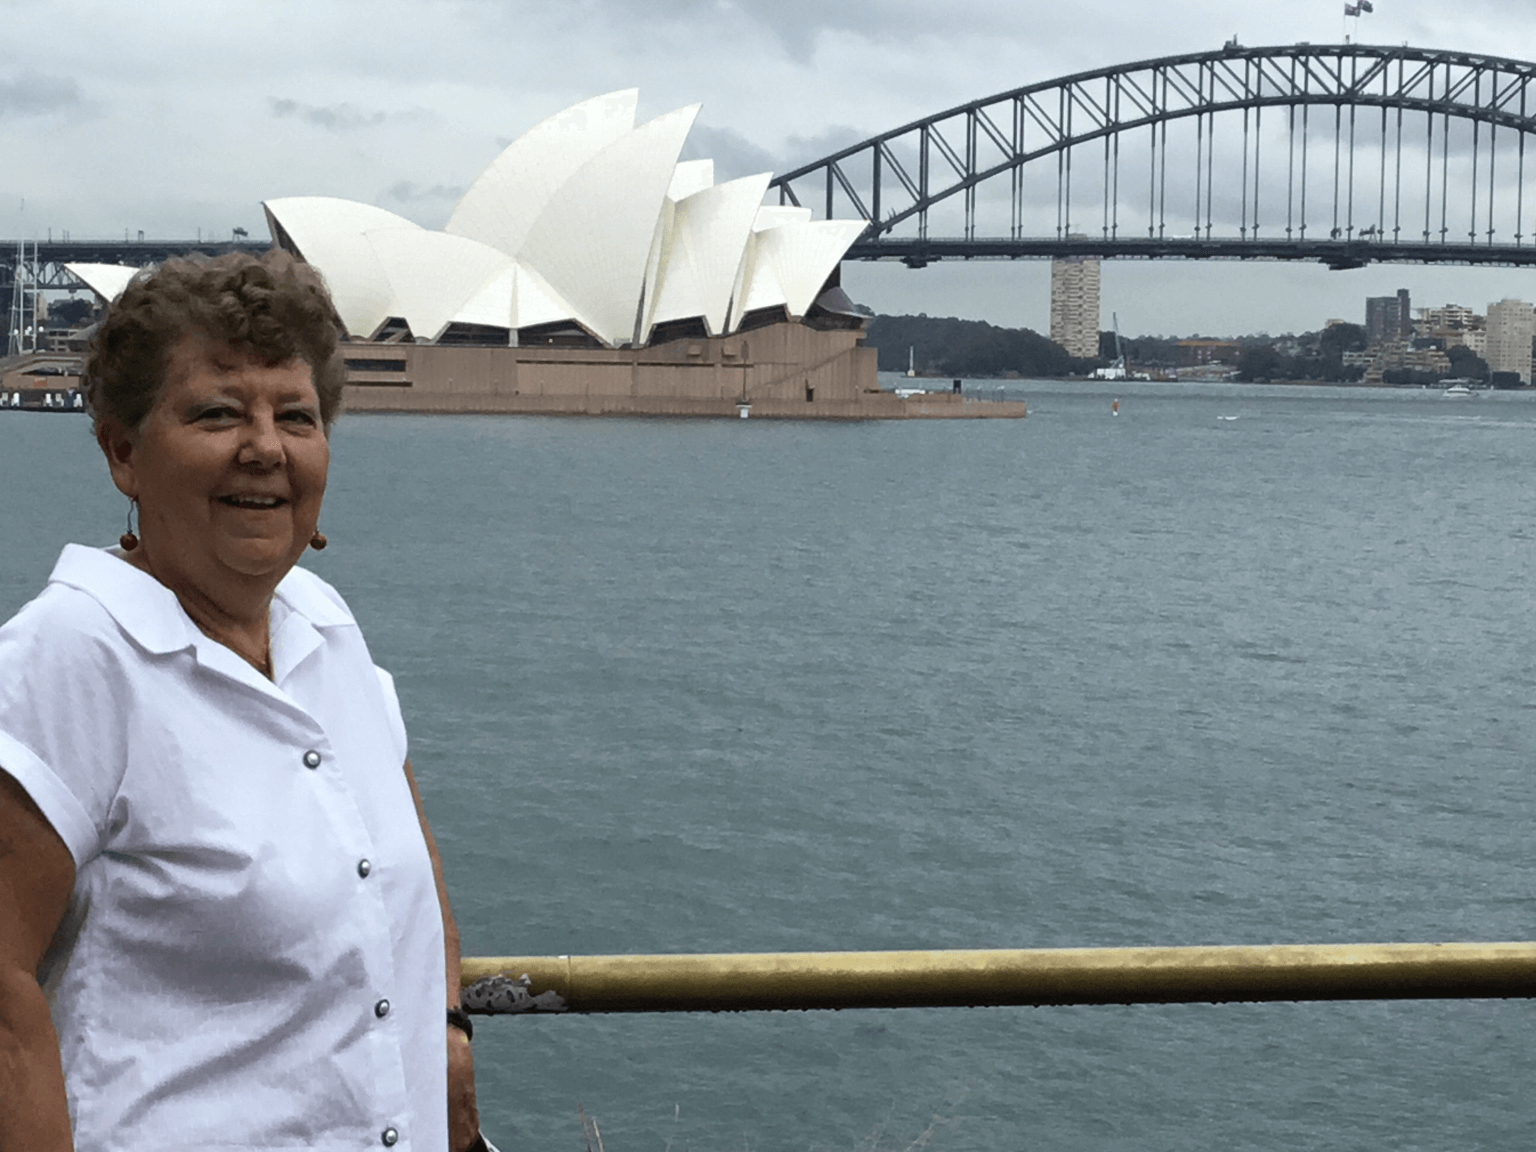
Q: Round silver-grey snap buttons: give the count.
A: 4